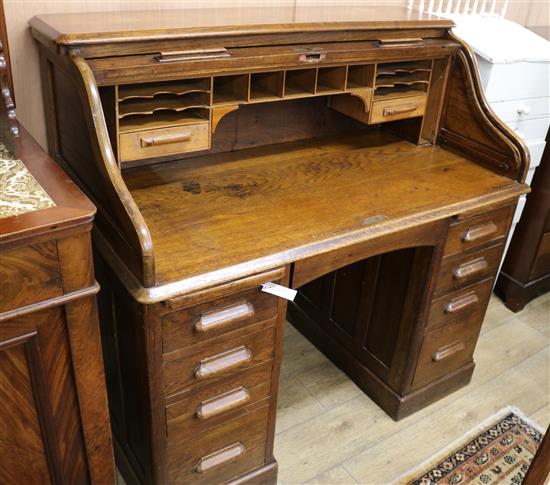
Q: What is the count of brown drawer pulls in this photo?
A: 10